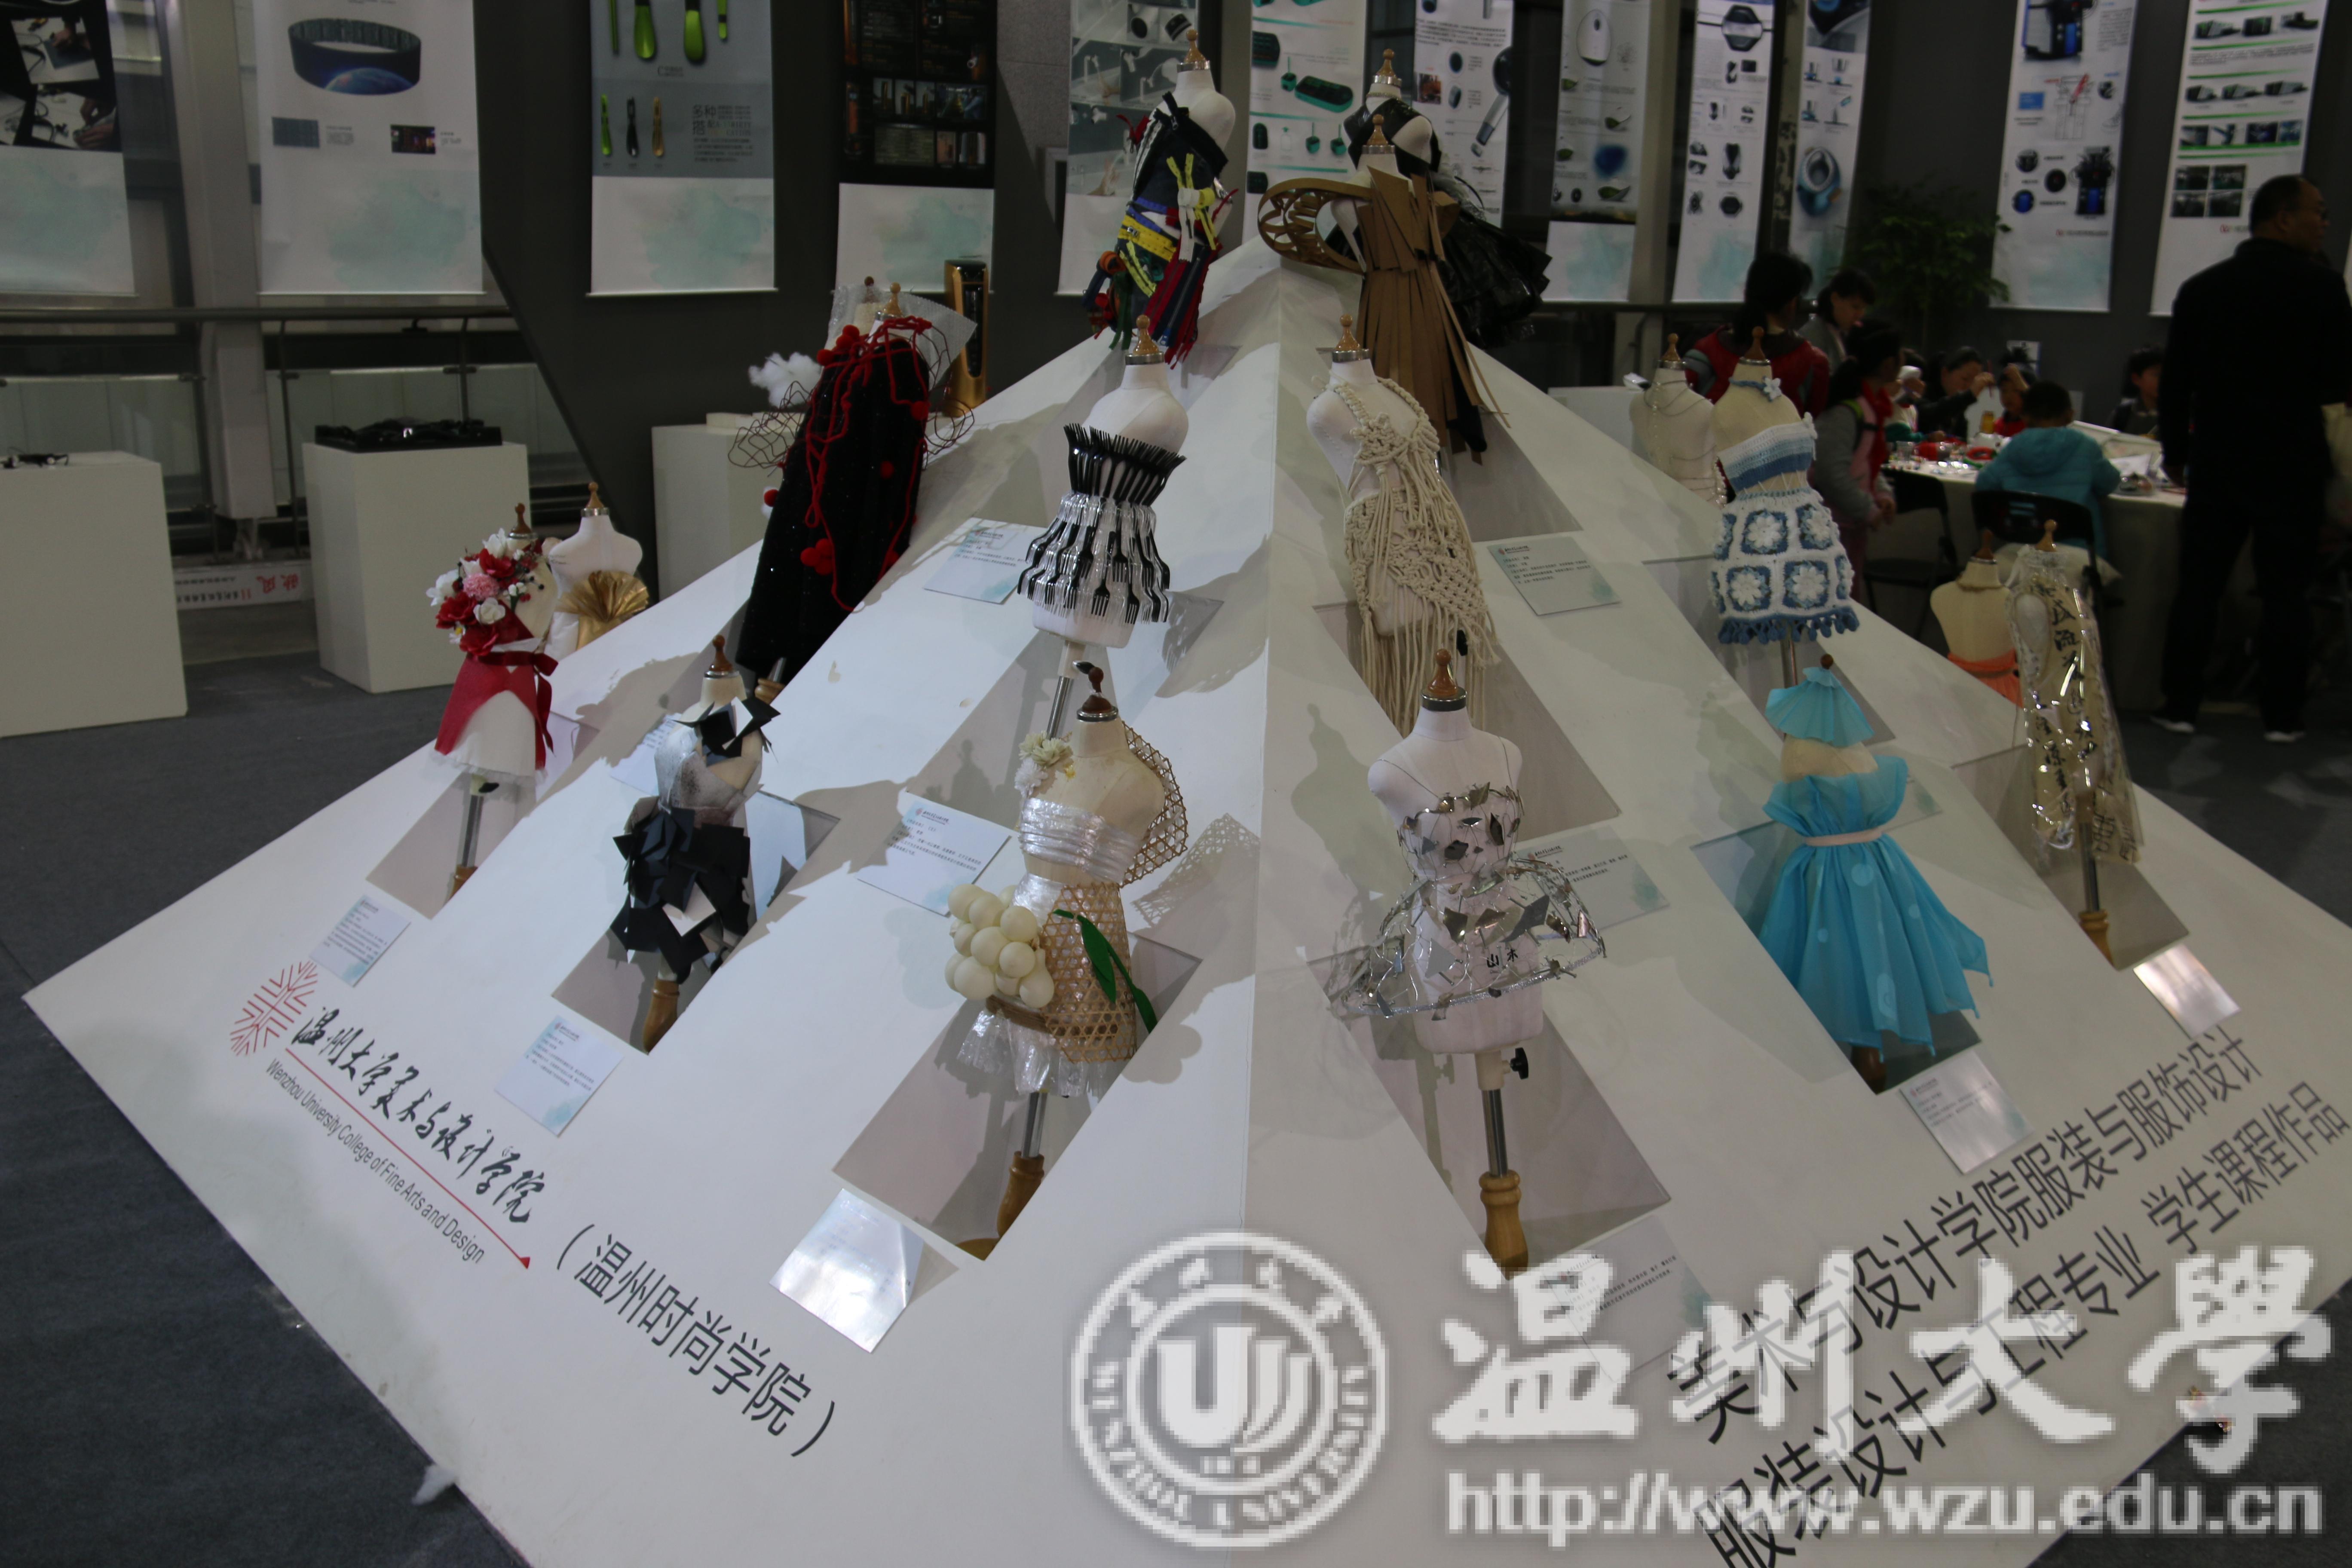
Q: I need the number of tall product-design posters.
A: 12